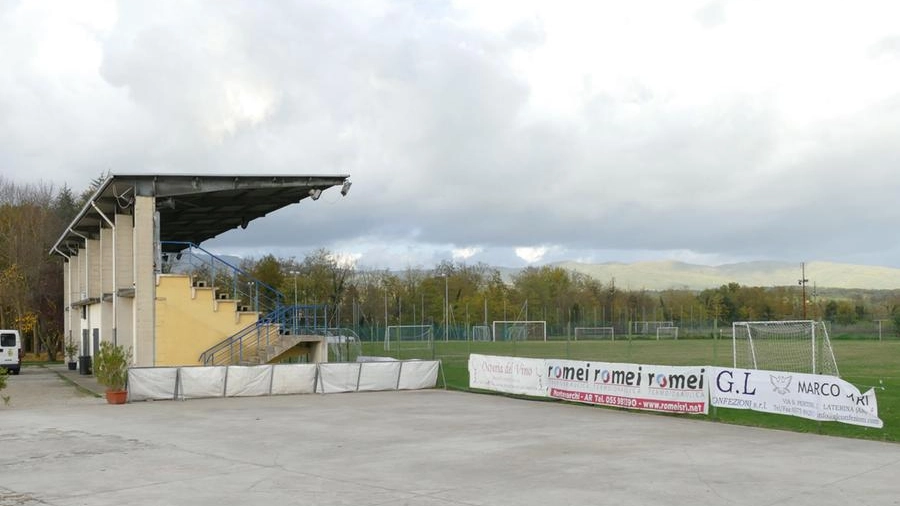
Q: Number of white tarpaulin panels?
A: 7